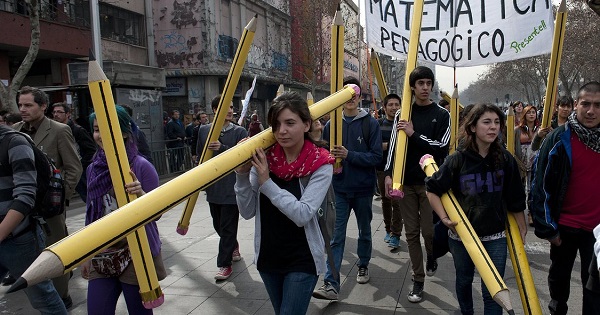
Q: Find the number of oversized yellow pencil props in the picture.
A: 14